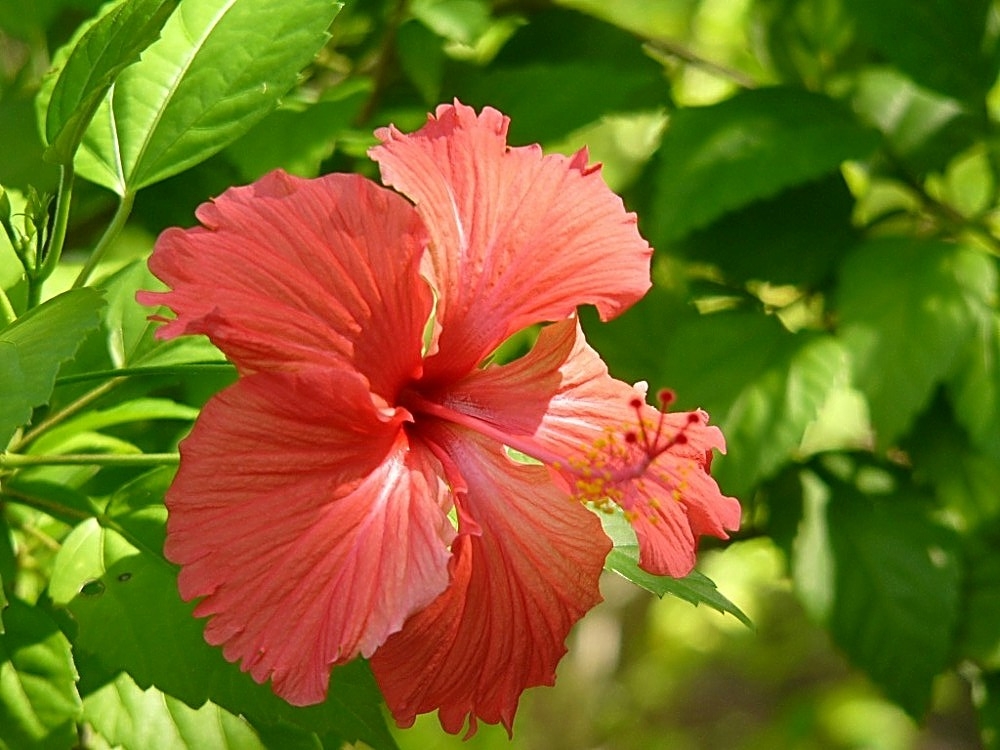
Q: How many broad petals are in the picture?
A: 5